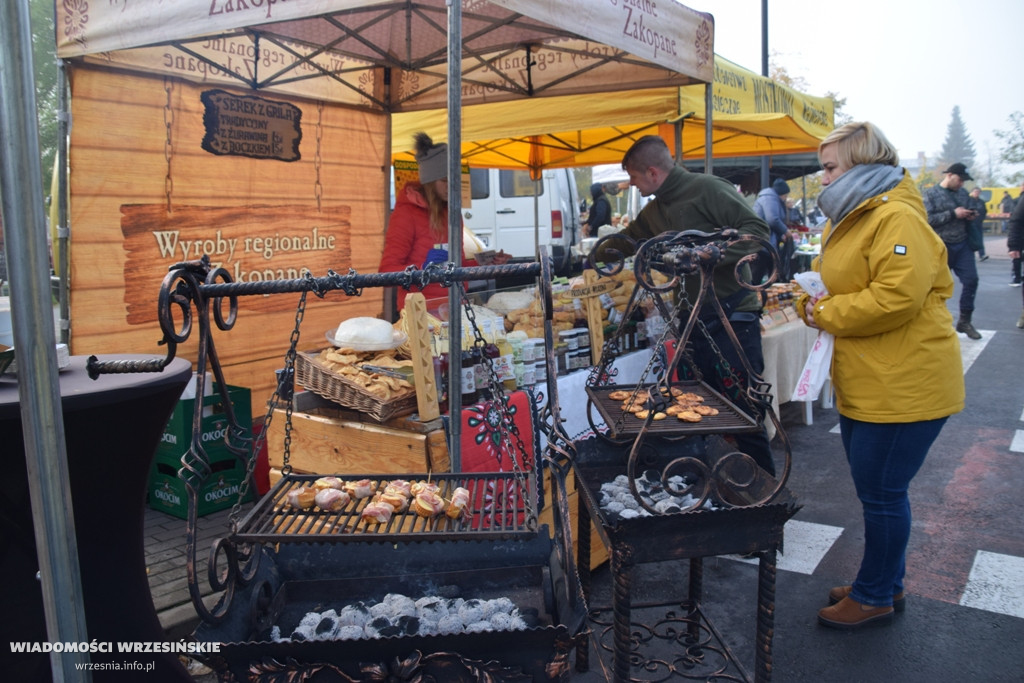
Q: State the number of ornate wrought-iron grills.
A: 2